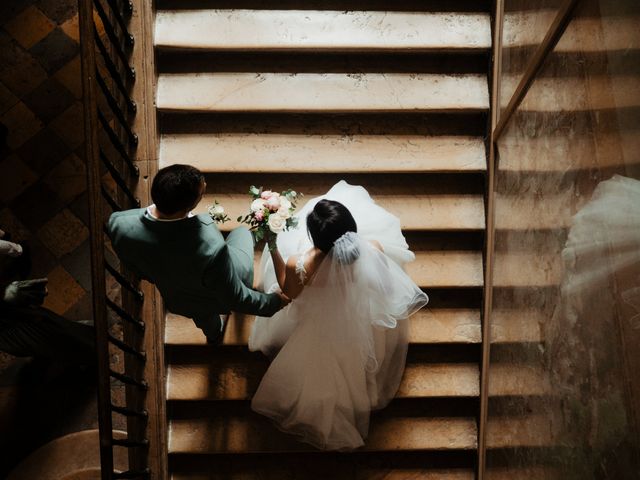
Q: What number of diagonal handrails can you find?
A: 1